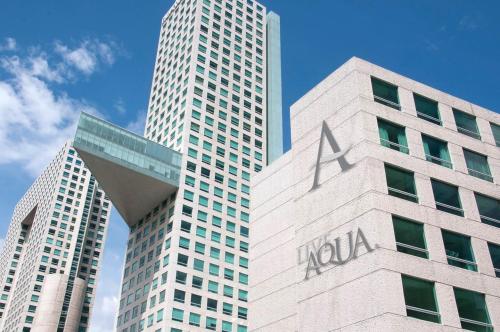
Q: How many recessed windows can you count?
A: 15